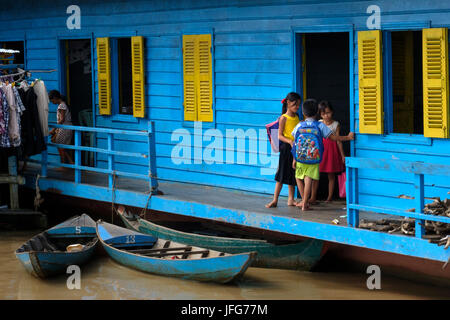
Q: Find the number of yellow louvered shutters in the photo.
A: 6